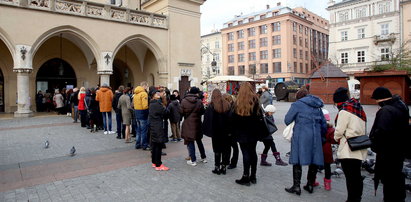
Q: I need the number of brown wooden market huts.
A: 2